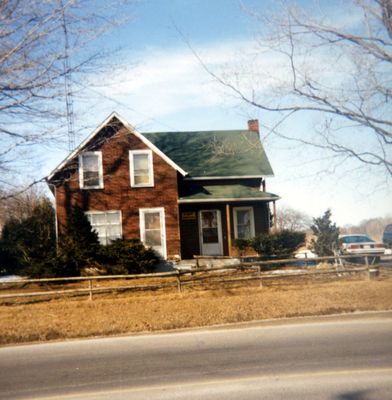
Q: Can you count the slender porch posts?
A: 2